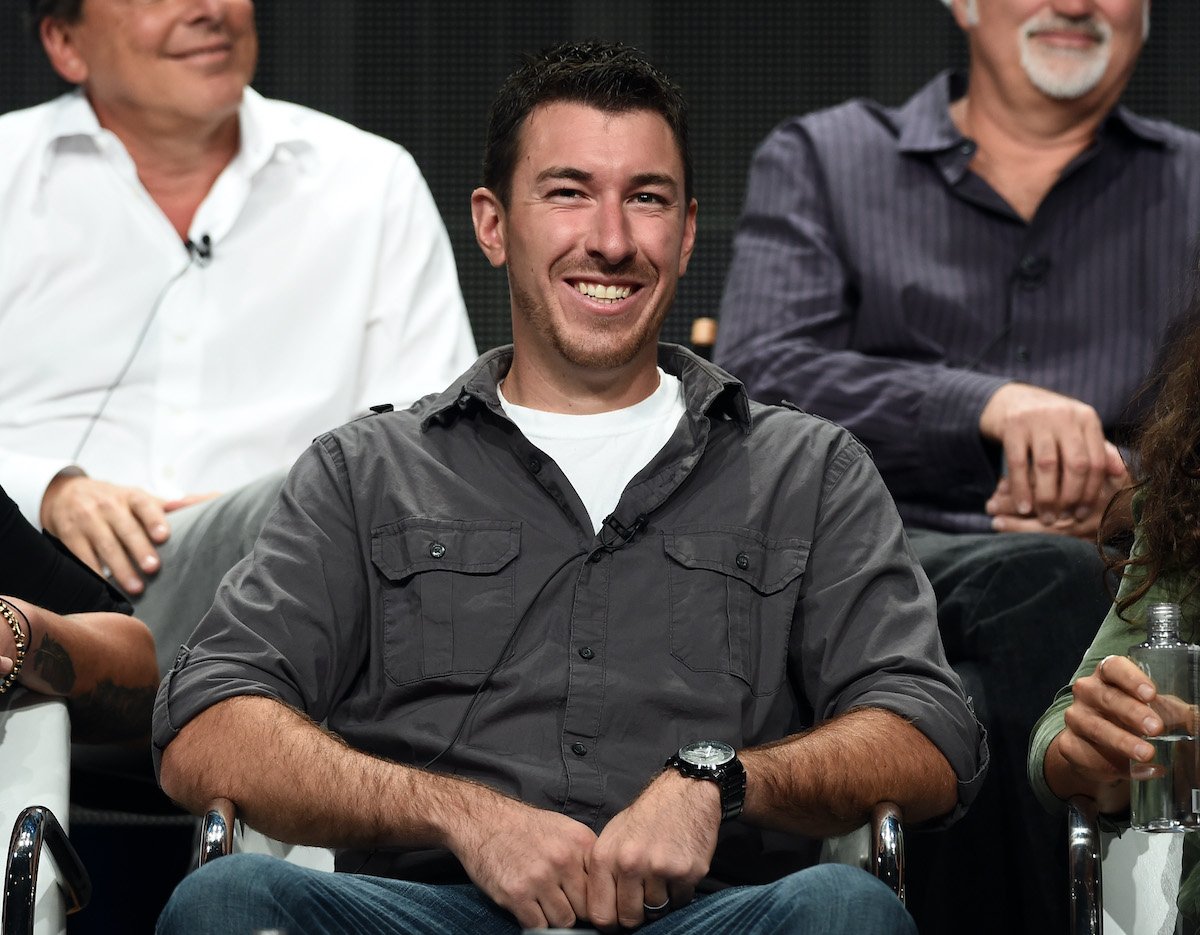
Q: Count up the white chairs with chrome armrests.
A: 3